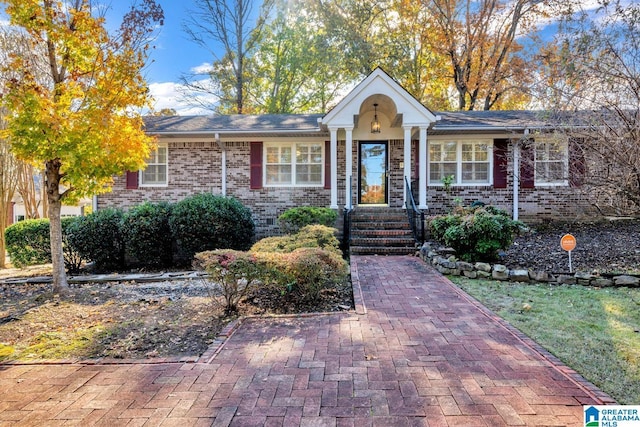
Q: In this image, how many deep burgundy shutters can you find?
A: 7